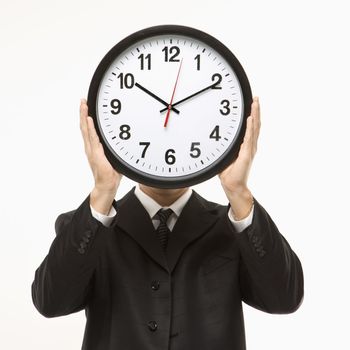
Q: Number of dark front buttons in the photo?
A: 2